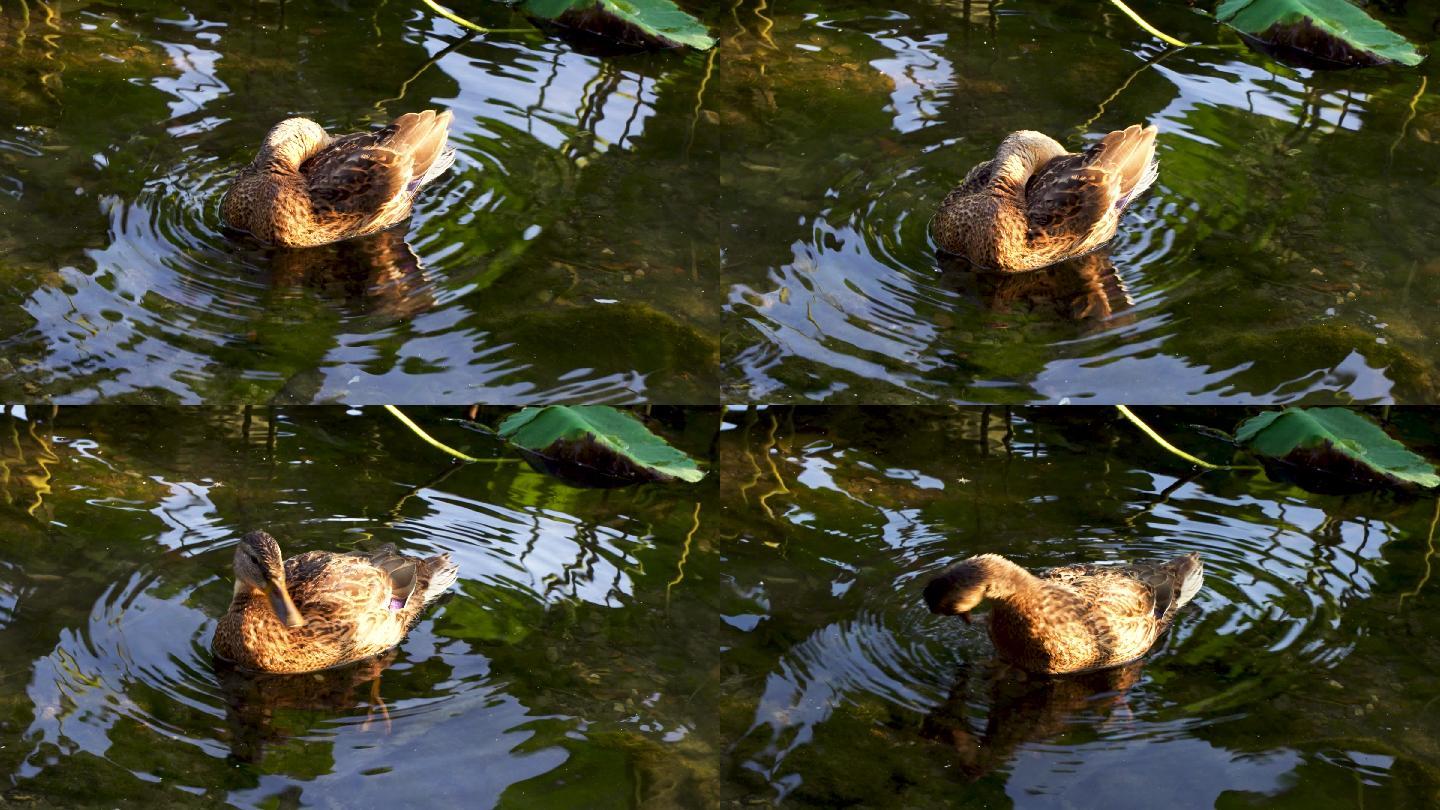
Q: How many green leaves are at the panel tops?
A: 4